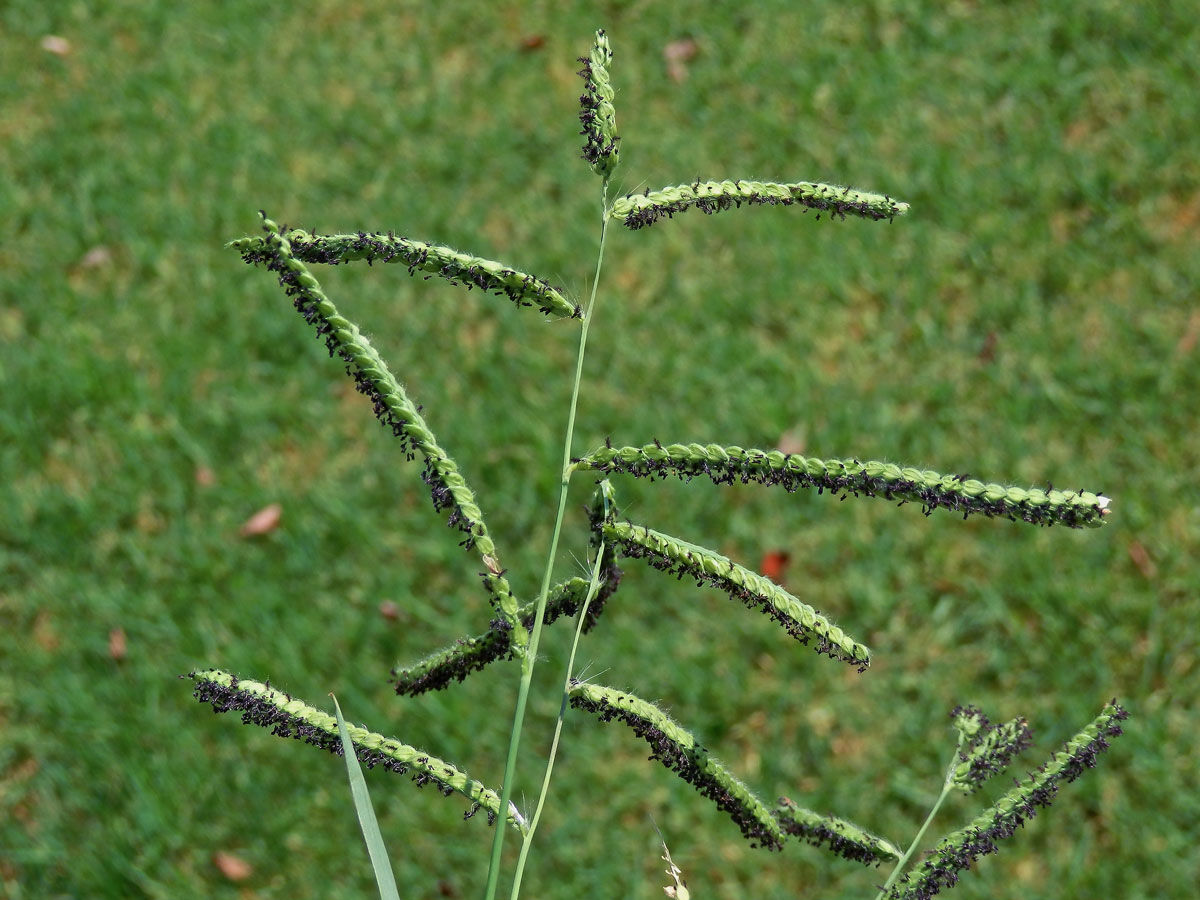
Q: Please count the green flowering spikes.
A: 14